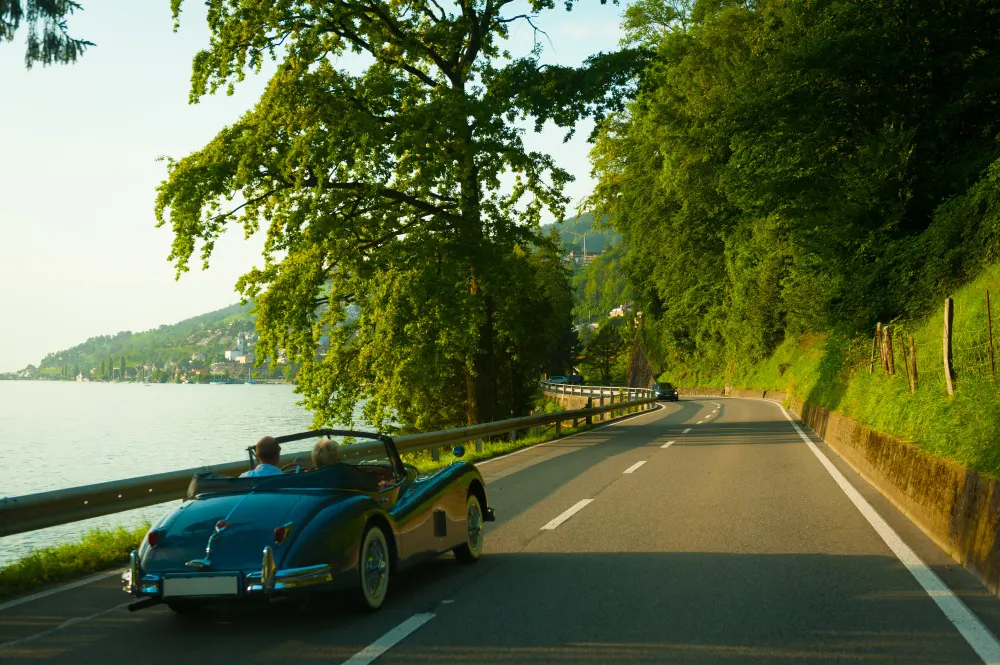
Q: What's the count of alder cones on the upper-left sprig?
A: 0